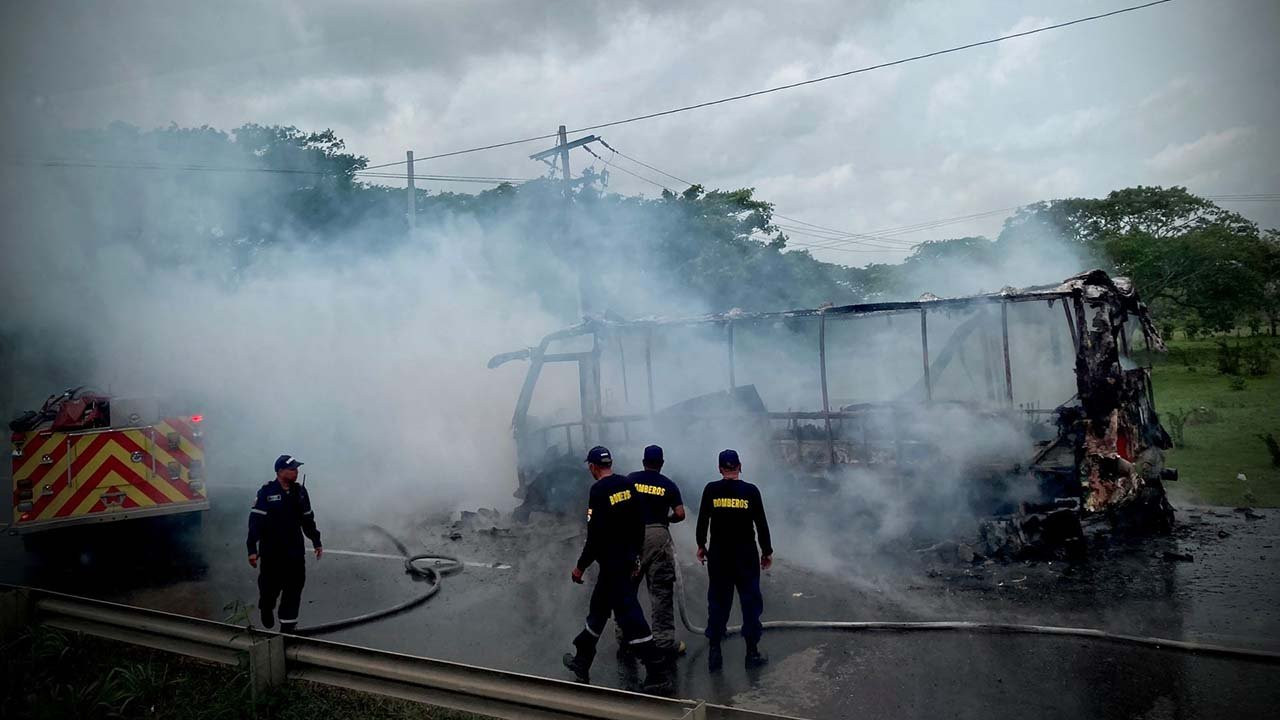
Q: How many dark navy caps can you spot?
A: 4